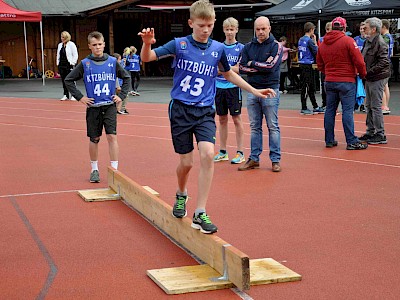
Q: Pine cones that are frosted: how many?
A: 0